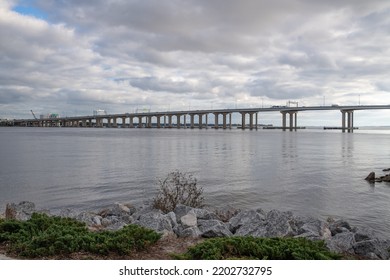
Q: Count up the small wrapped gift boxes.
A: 0